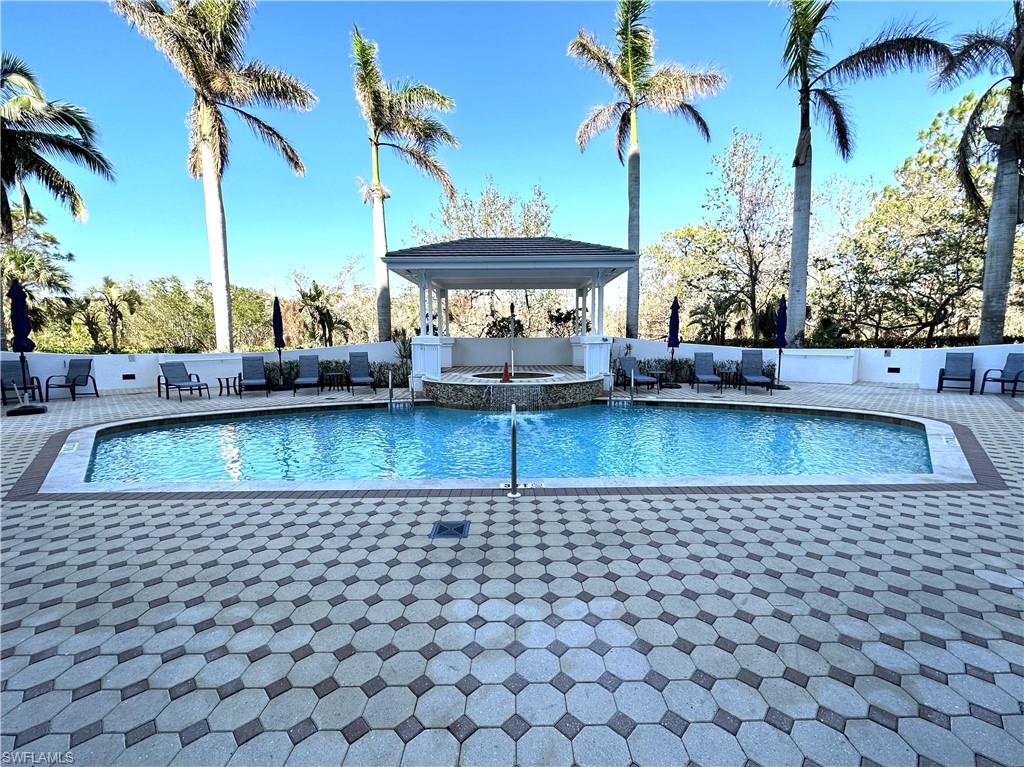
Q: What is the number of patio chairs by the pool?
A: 11